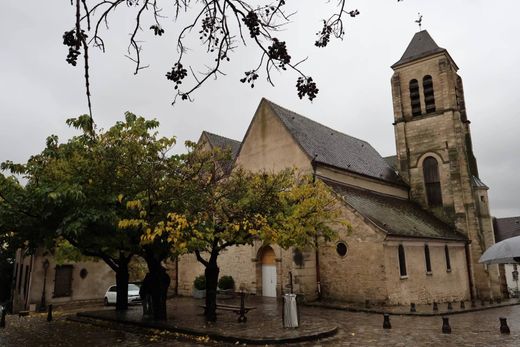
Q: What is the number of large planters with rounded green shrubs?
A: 2